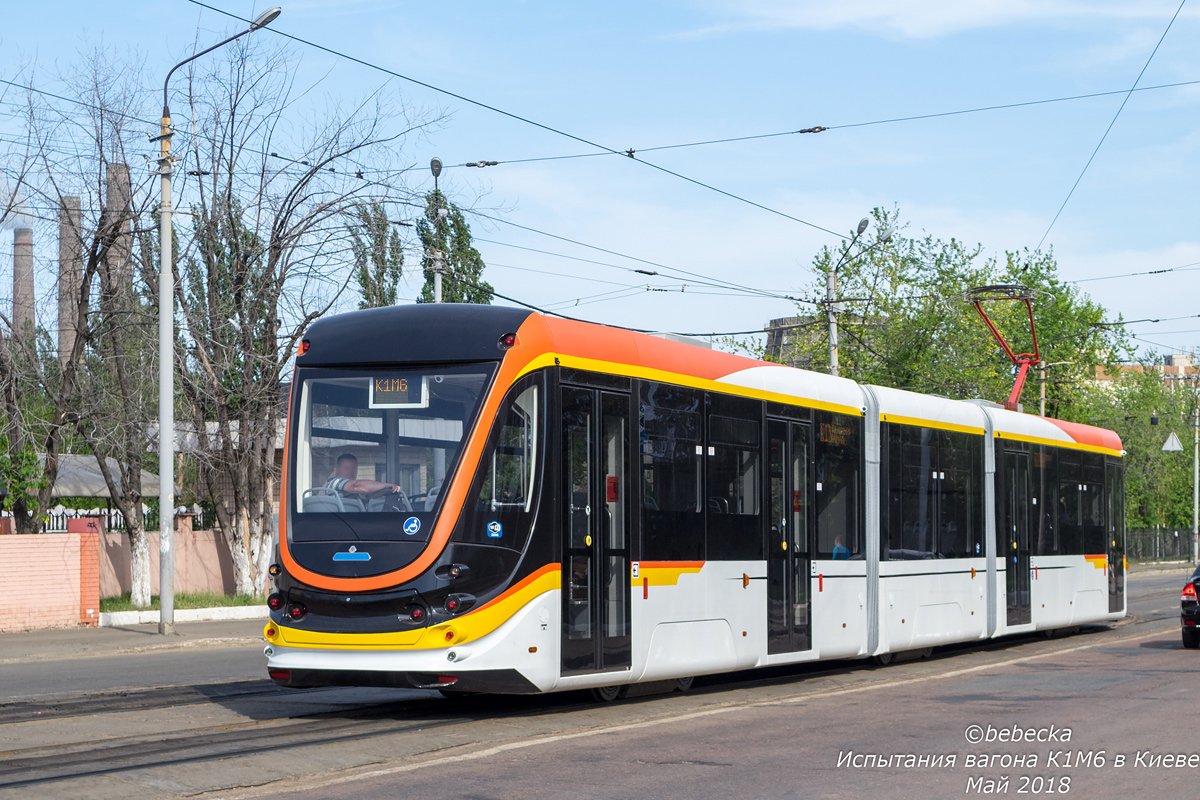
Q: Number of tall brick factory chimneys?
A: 3